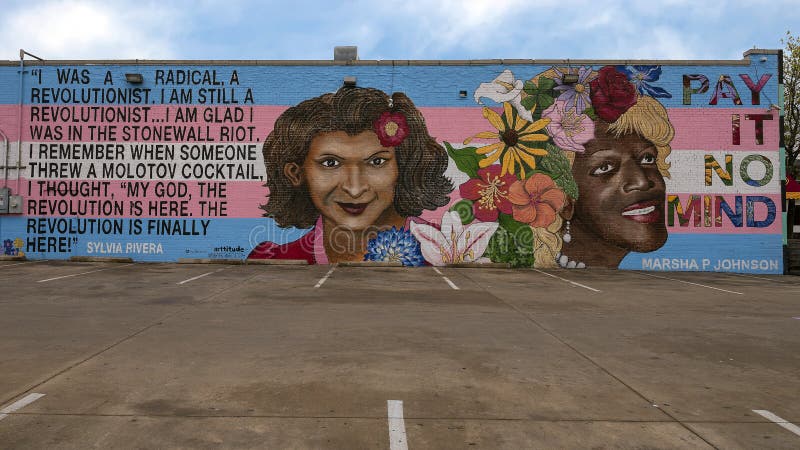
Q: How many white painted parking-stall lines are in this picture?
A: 11